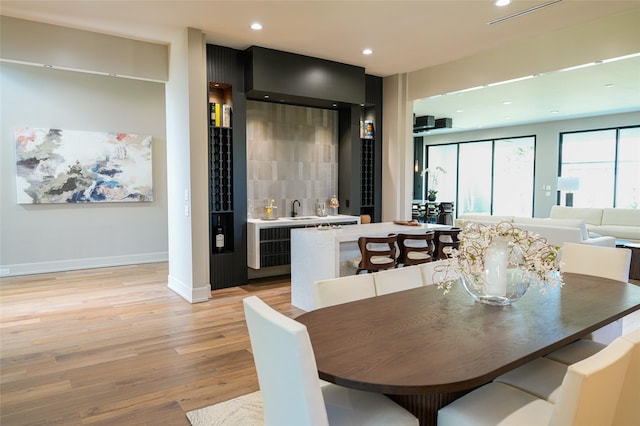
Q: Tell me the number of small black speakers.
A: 2